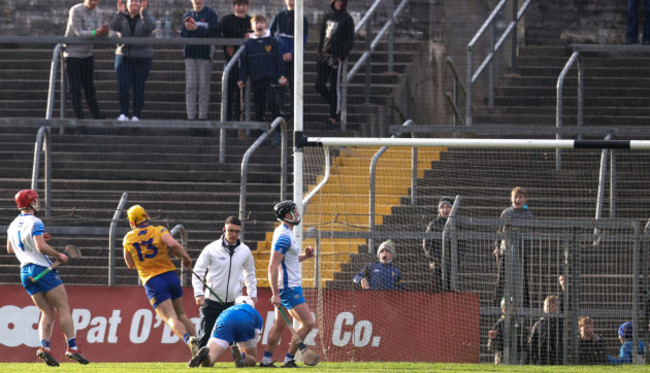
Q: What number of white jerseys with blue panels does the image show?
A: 2